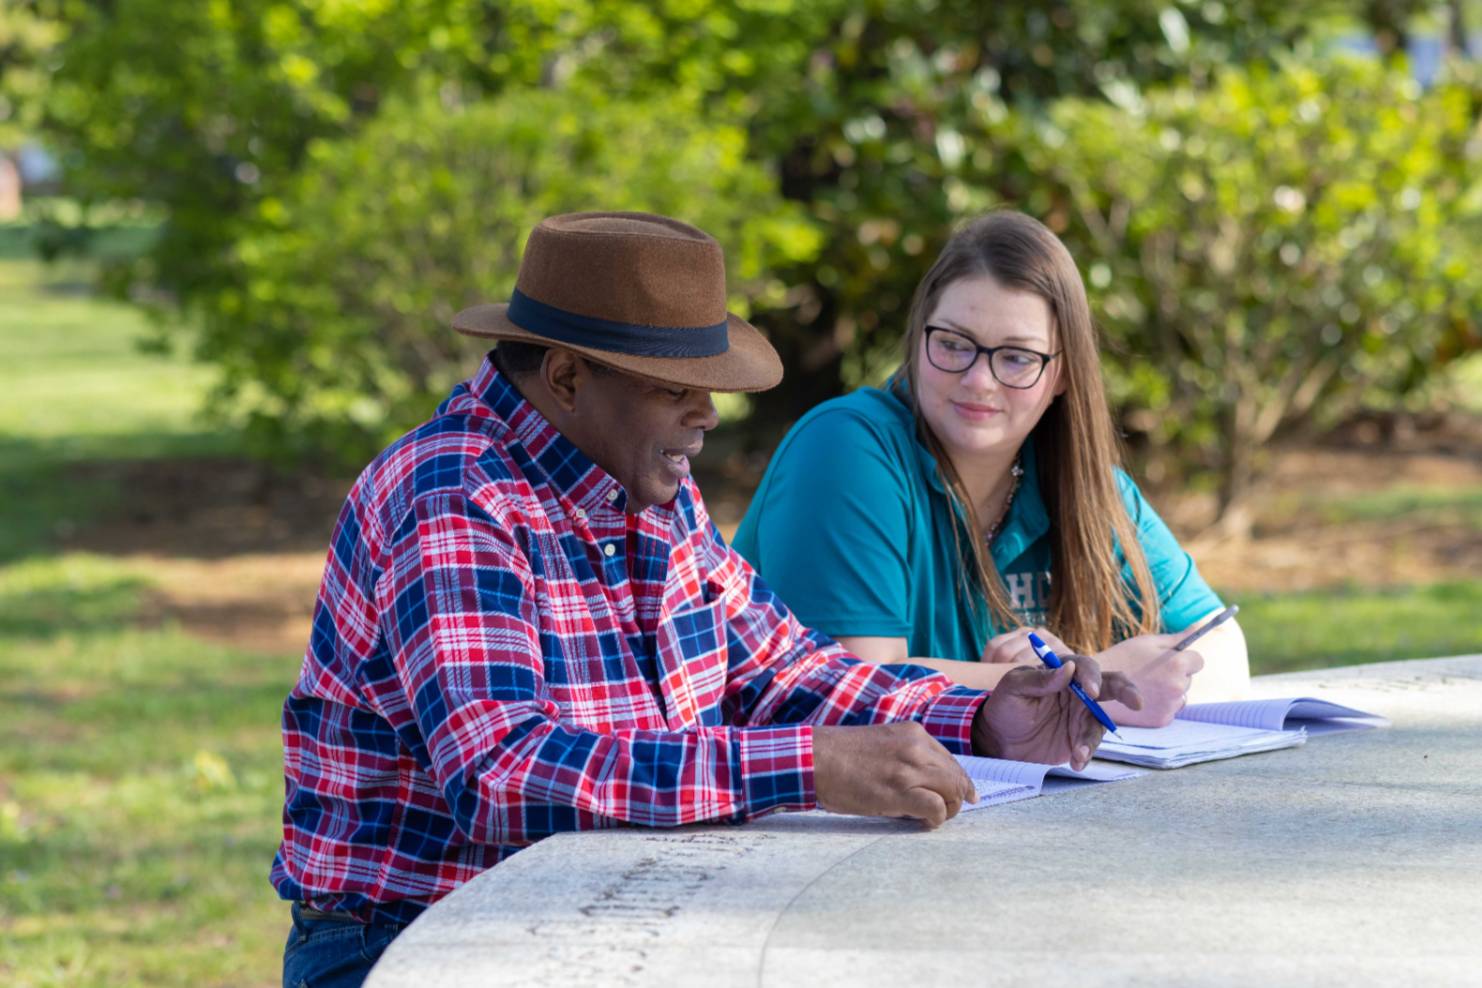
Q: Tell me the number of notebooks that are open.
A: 2